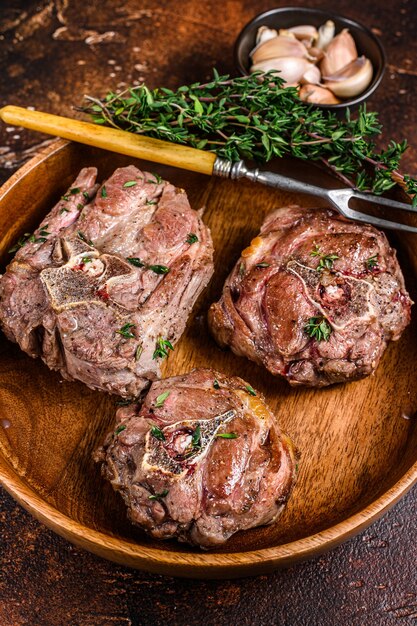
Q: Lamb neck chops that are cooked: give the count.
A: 3